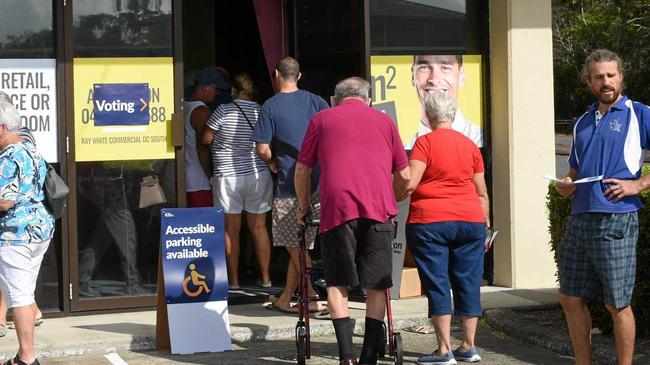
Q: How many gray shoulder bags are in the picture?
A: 1